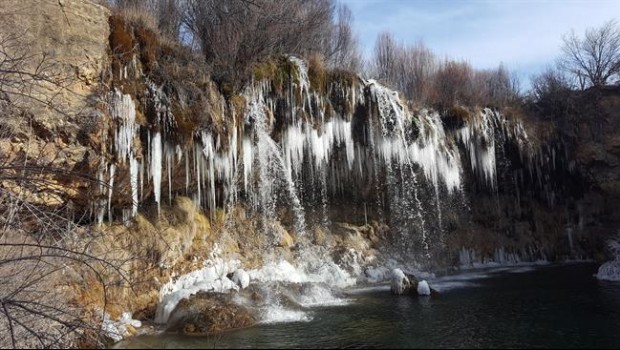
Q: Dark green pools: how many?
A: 1